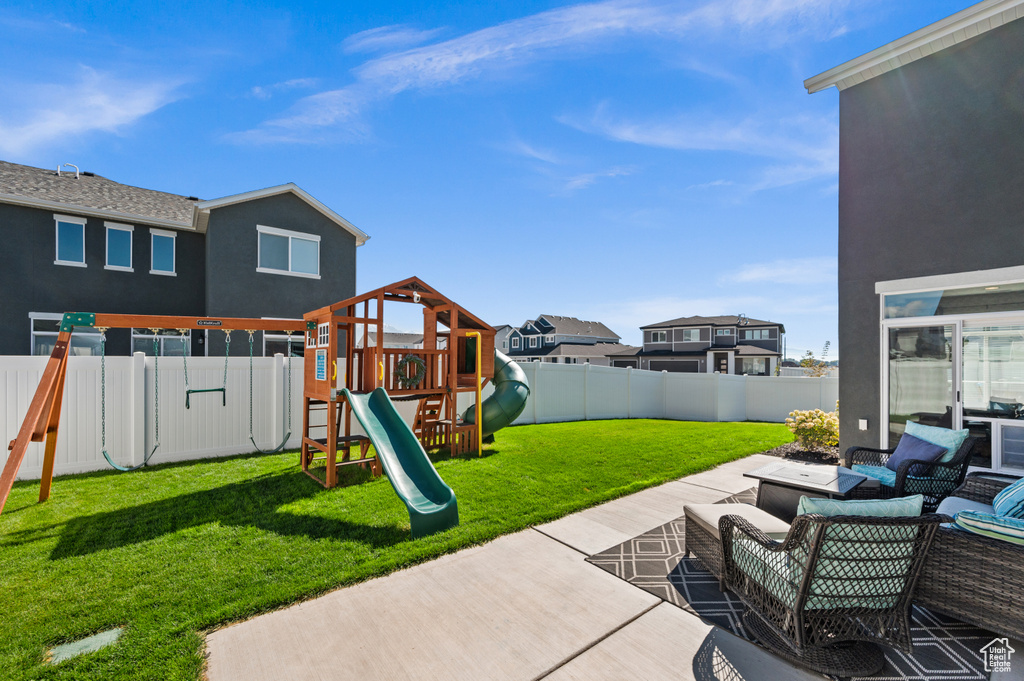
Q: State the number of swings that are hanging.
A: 3